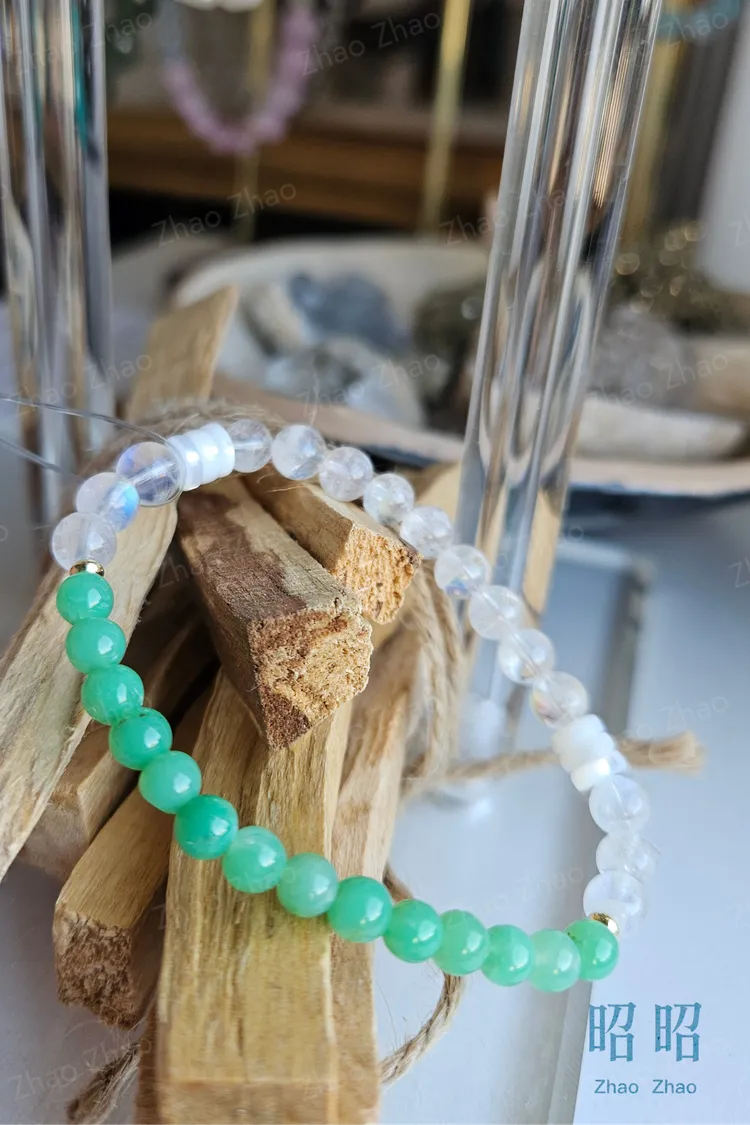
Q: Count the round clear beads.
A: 15